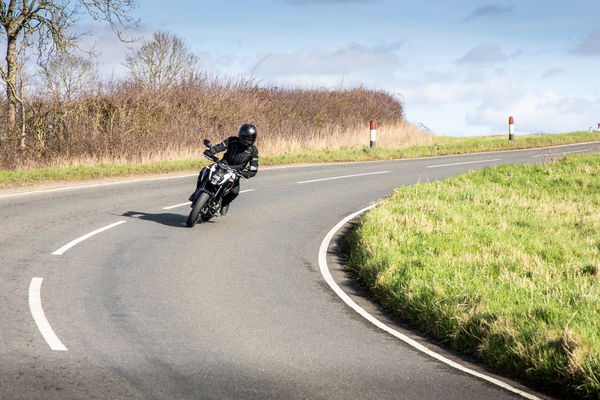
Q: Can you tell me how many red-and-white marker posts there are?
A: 2